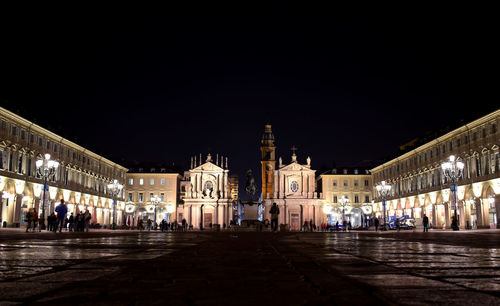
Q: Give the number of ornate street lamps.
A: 6